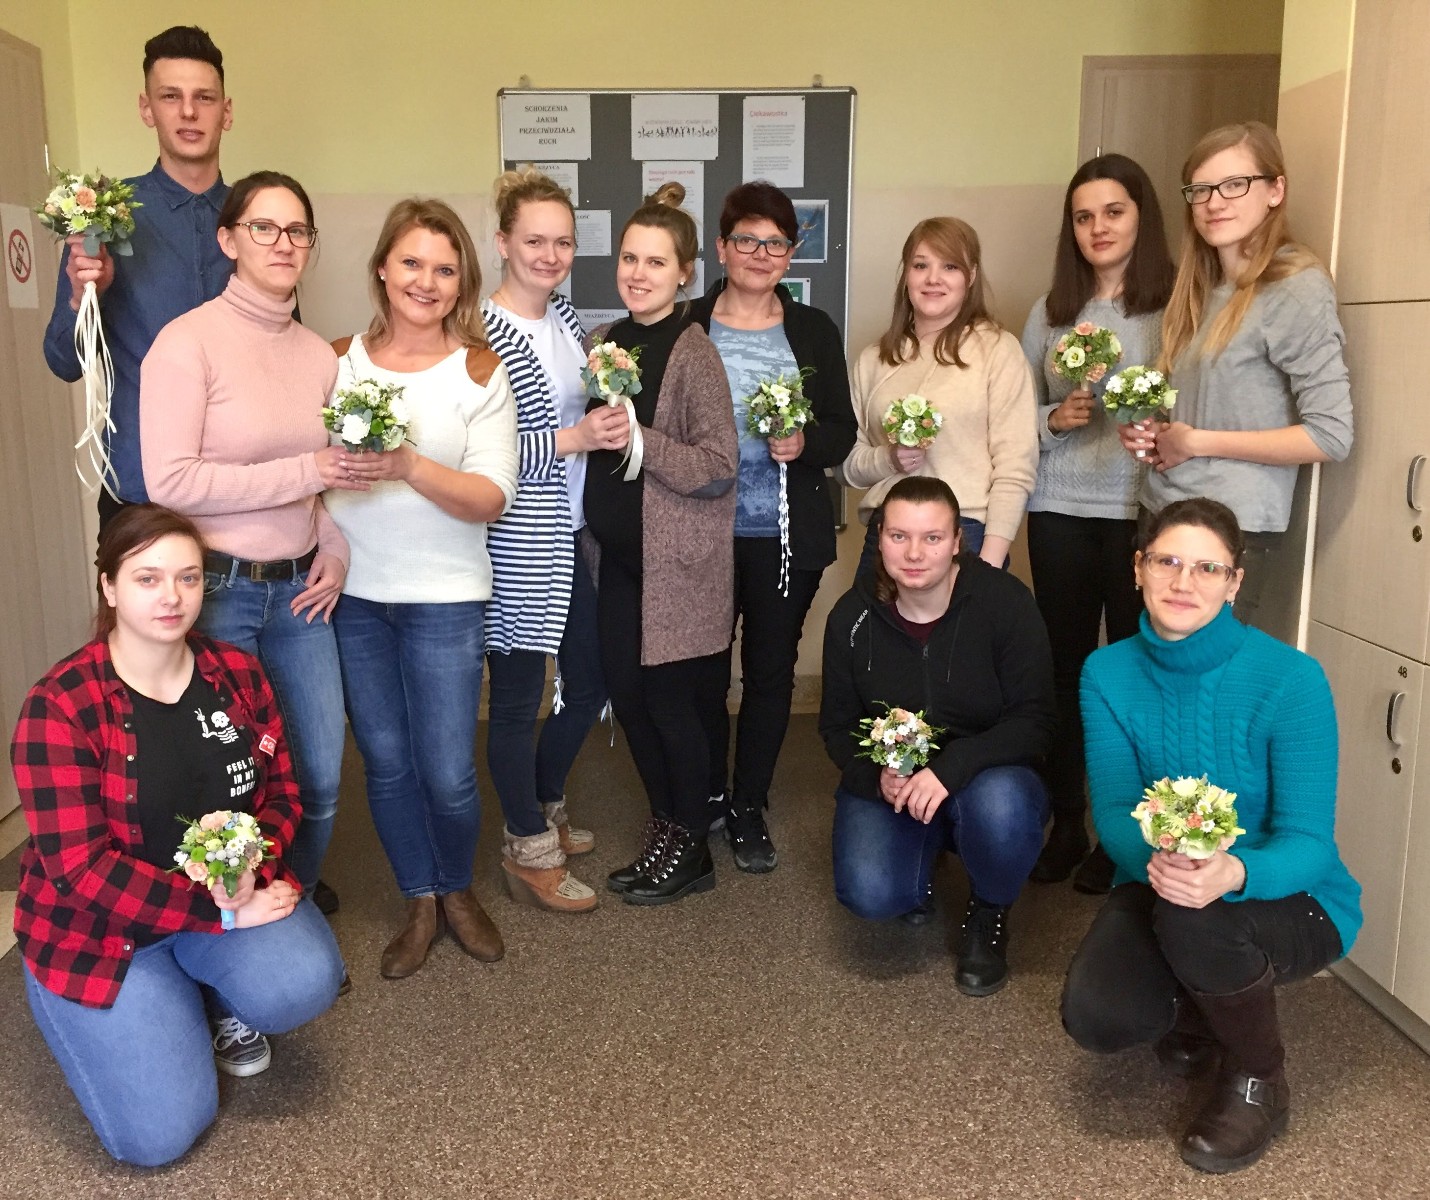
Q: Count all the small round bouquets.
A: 10